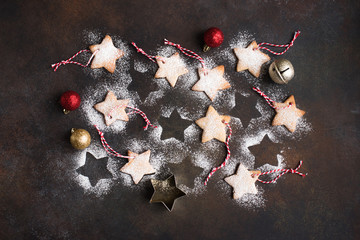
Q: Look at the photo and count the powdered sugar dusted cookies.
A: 9